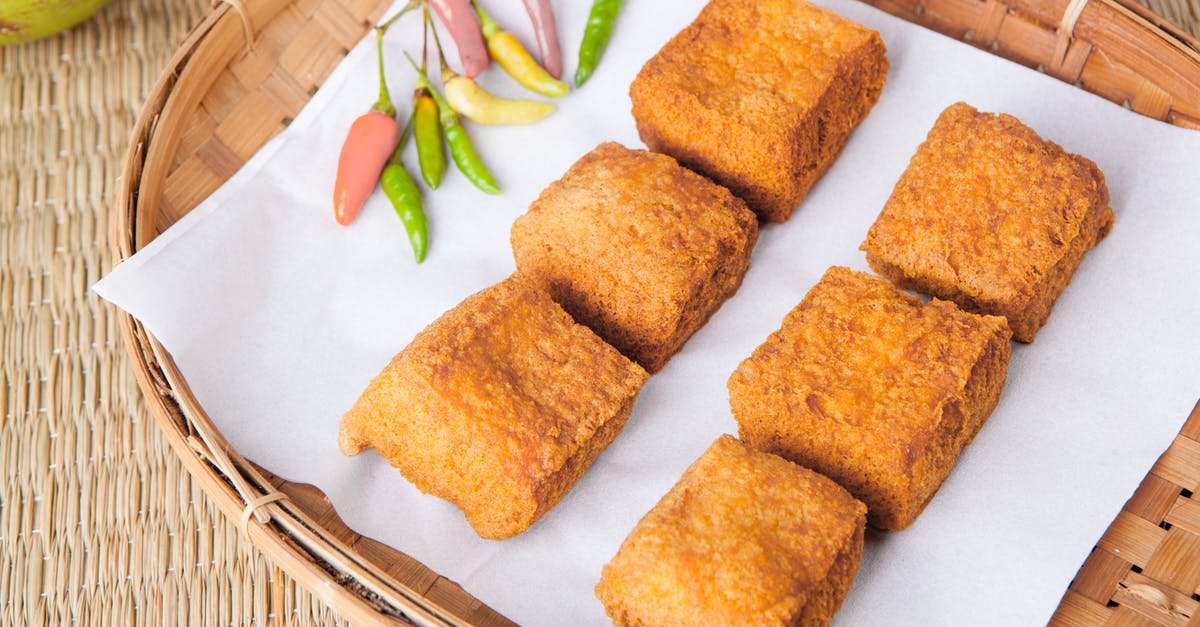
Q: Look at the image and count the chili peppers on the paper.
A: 9